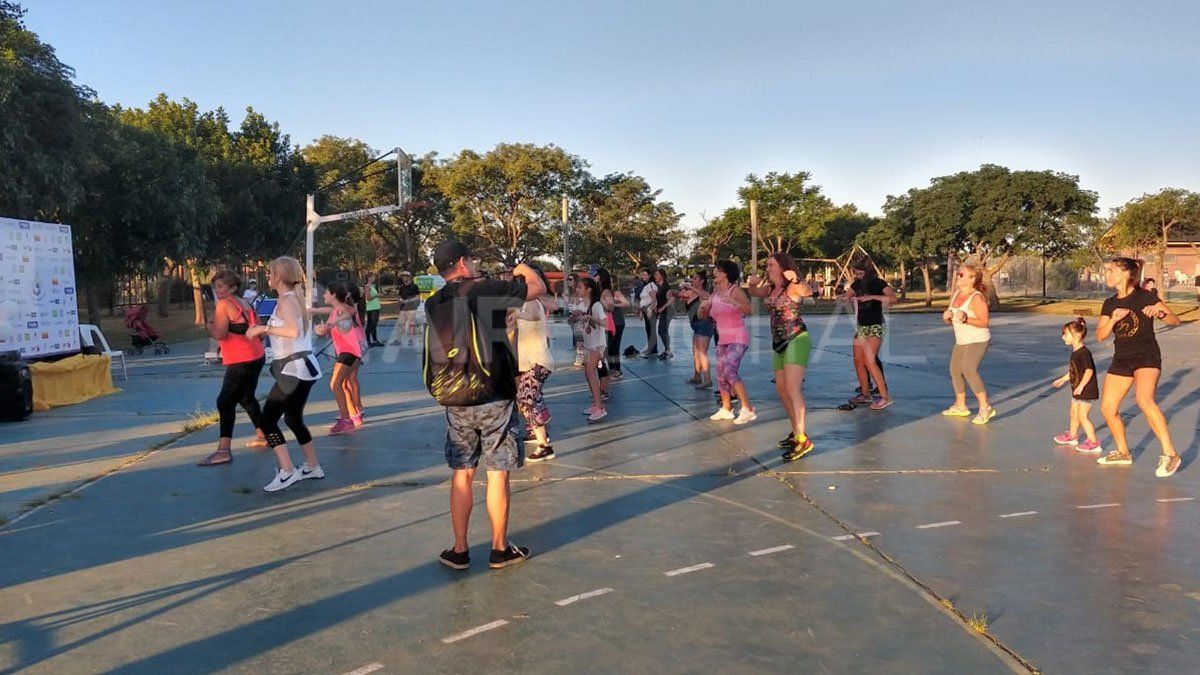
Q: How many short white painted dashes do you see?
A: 10